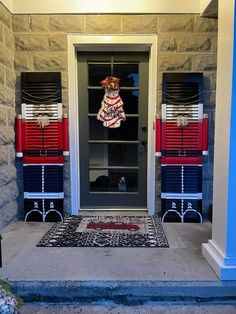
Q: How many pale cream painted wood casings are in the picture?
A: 1